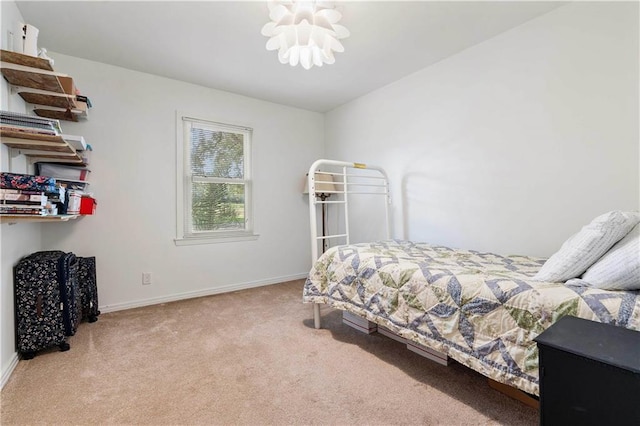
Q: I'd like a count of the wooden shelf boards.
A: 3